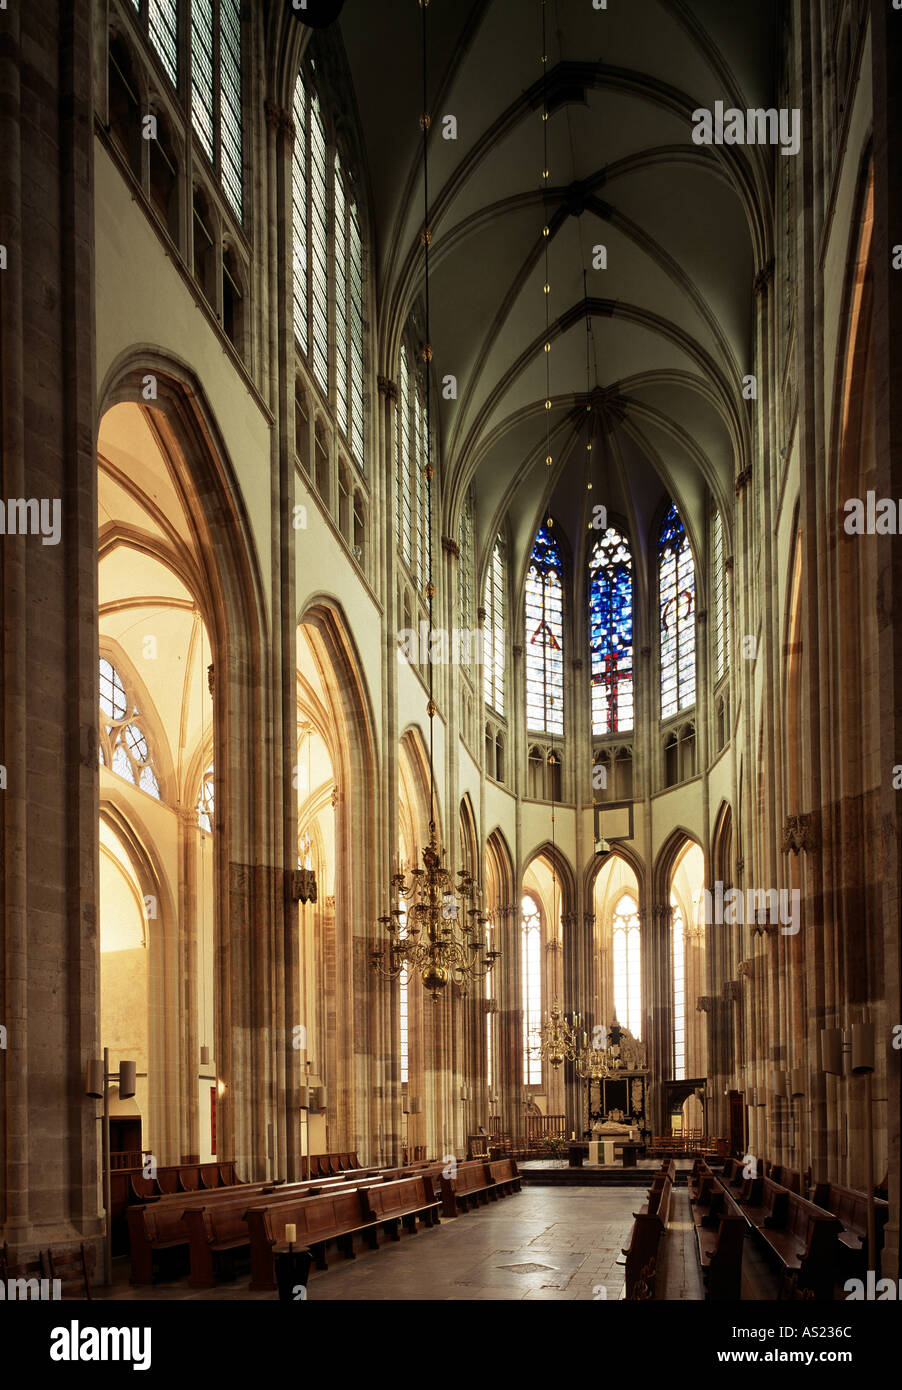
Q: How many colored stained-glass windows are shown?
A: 3